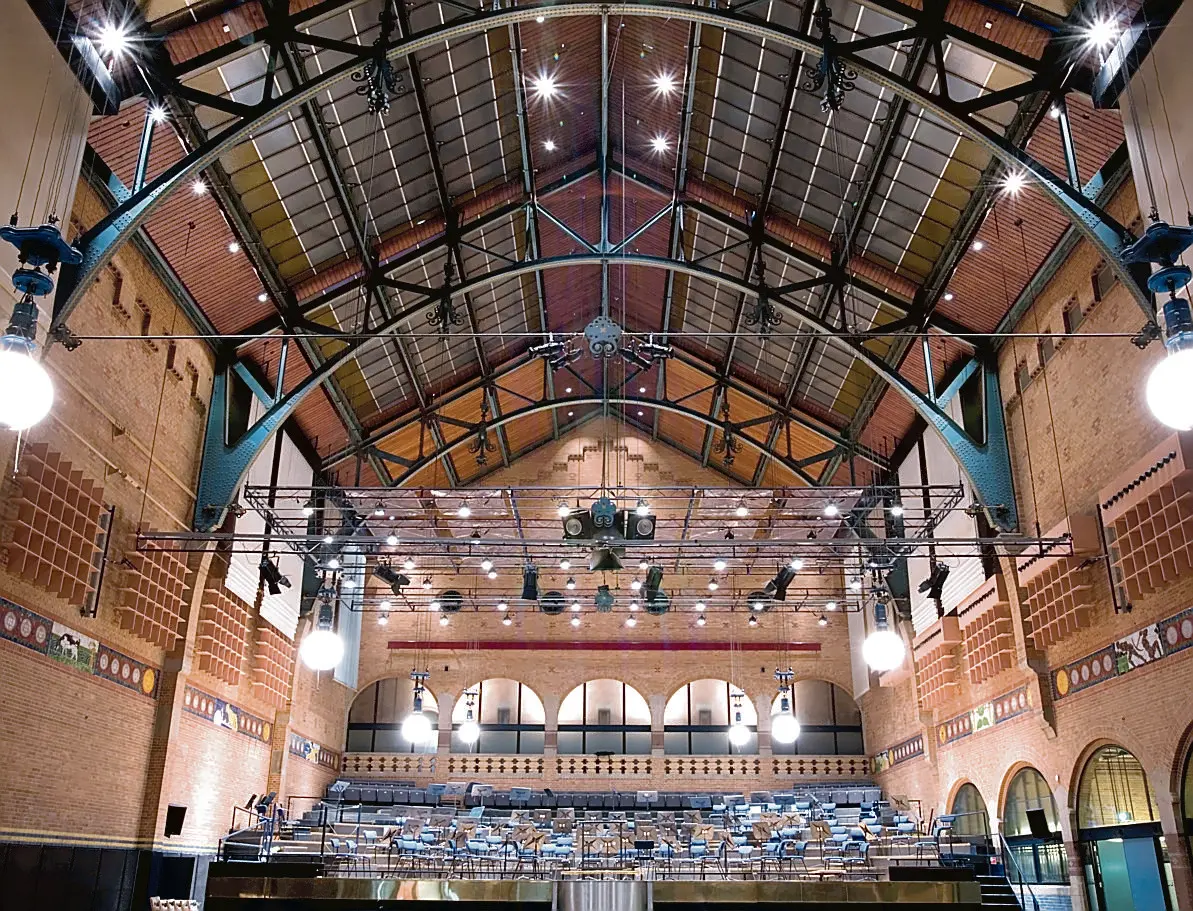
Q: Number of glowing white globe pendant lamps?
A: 8